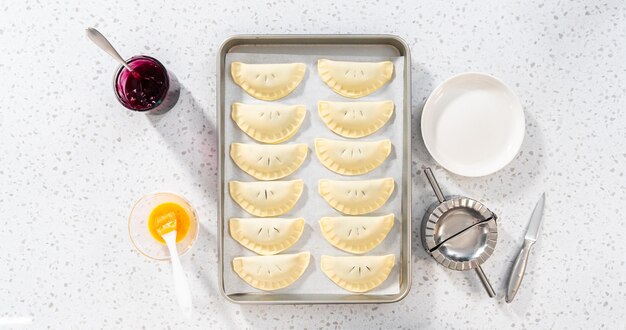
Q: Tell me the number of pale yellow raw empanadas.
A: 12